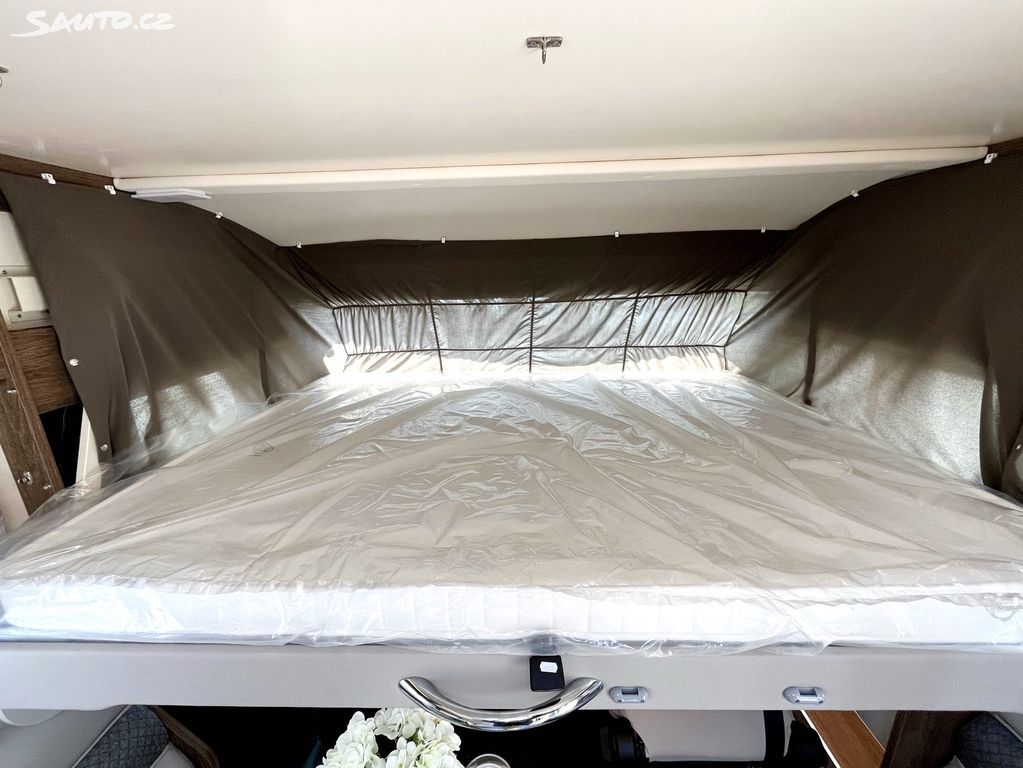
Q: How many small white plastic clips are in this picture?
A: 9